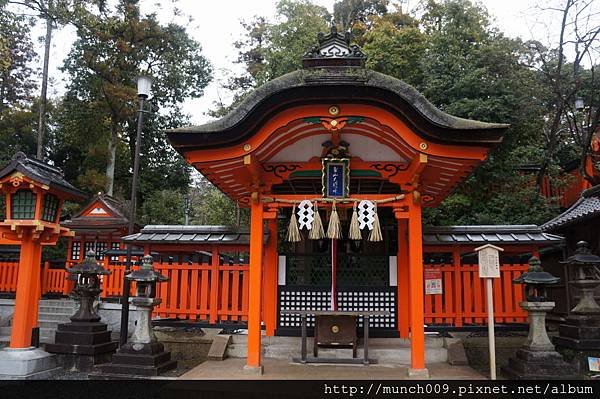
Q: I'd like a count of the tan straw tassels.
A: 5